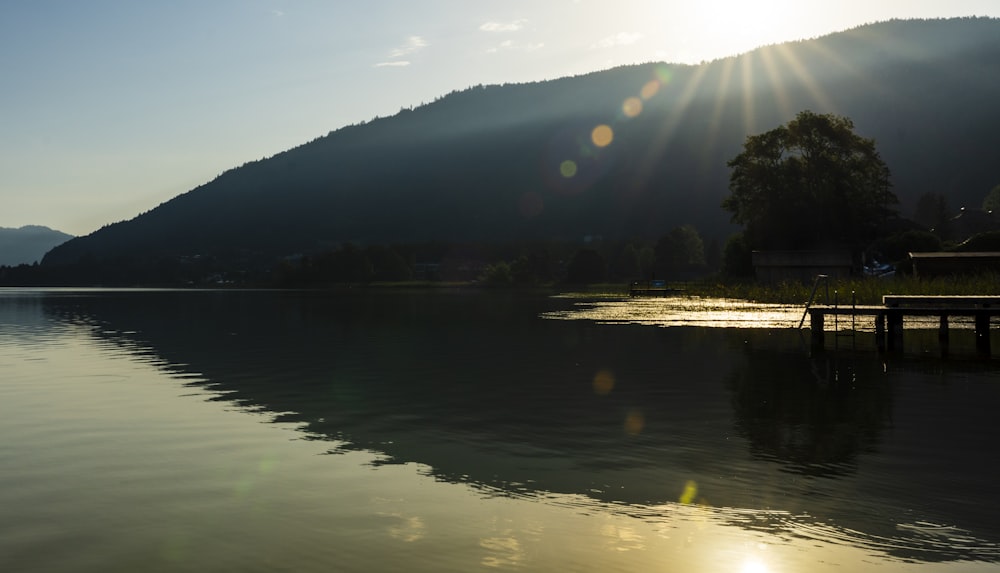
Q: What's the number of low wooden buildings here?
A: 2